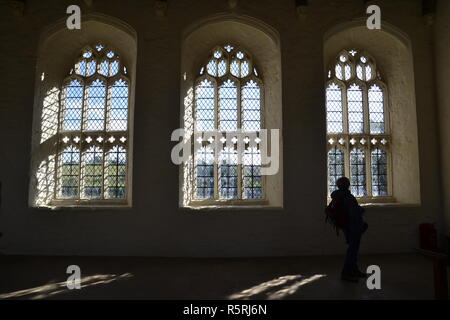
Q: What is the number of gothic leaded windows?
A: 3